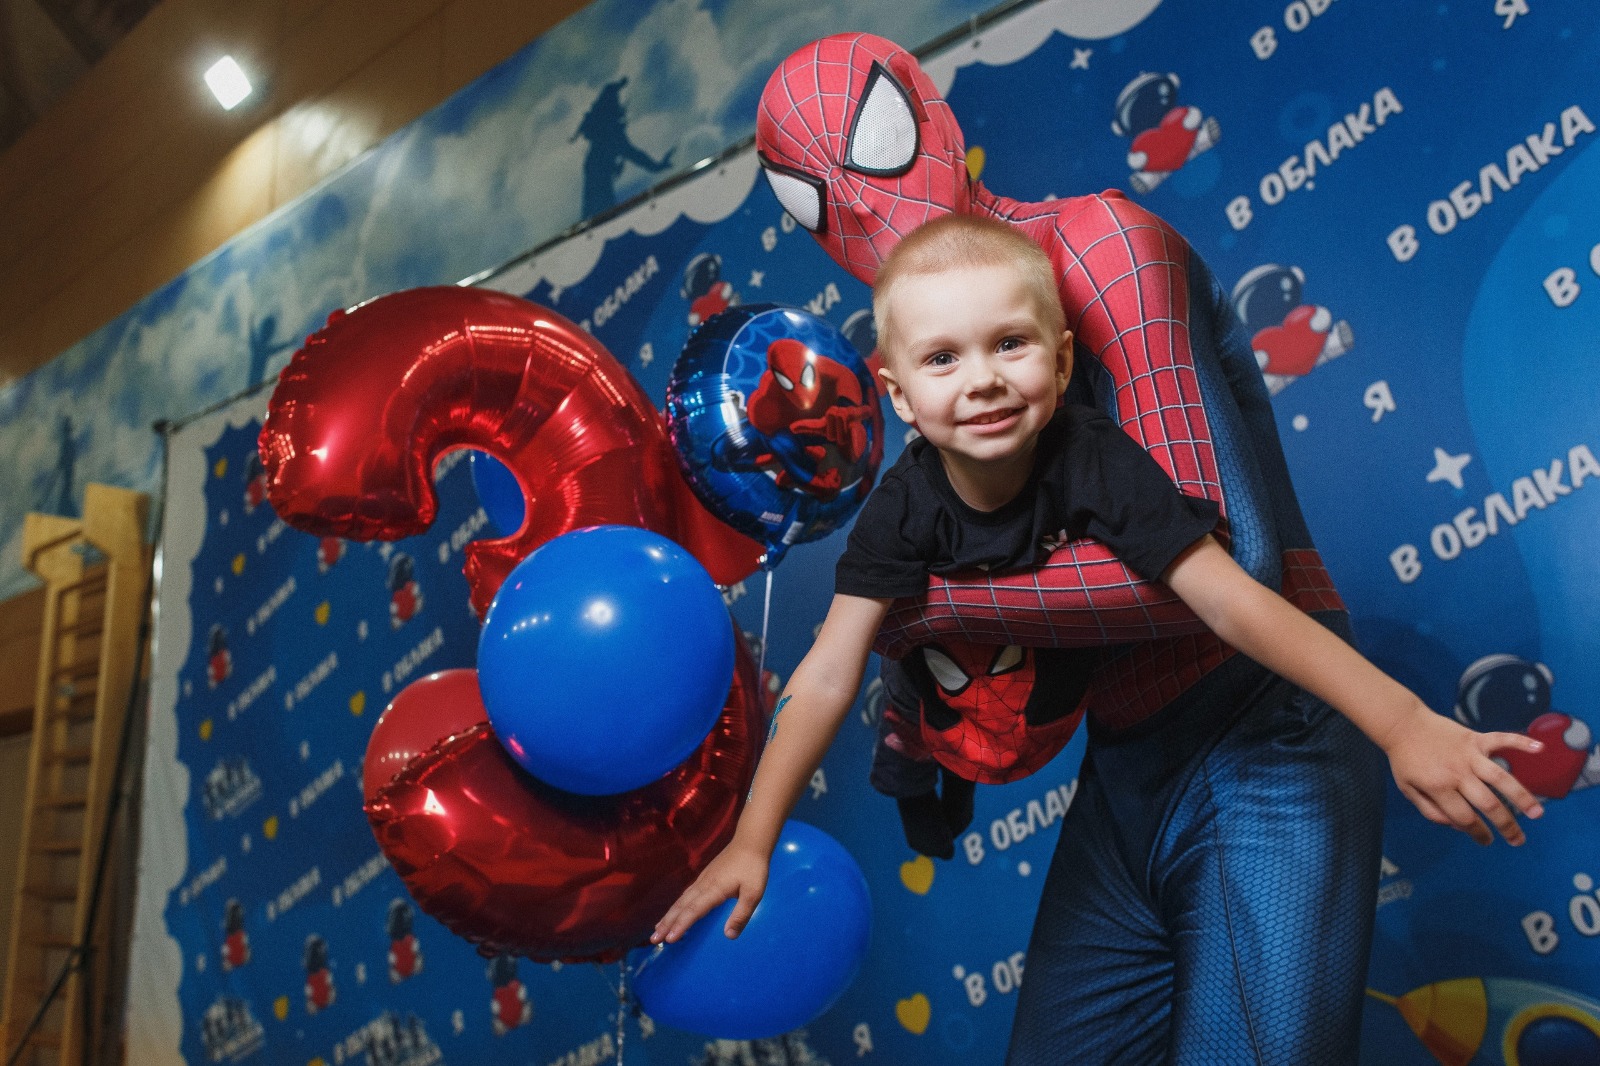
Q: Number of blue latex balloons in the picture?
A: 3